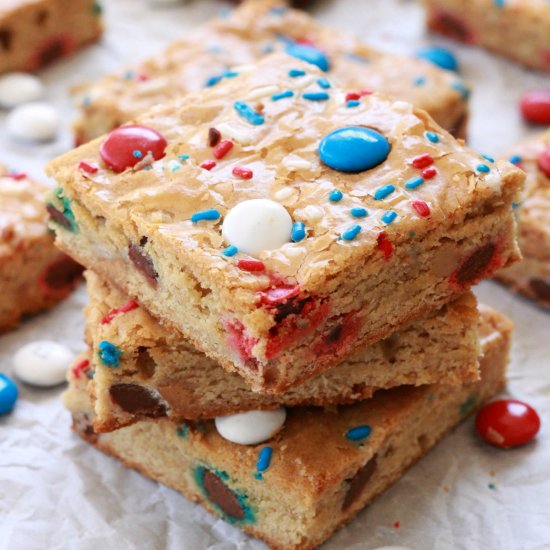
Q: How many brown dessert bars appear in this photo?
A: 8